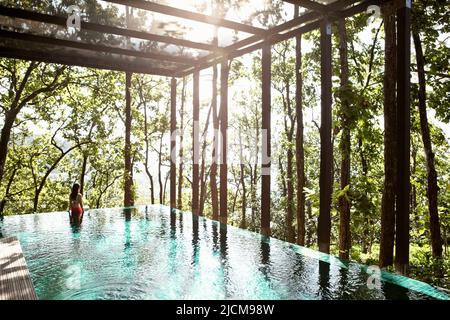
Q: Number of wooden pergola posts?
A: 6